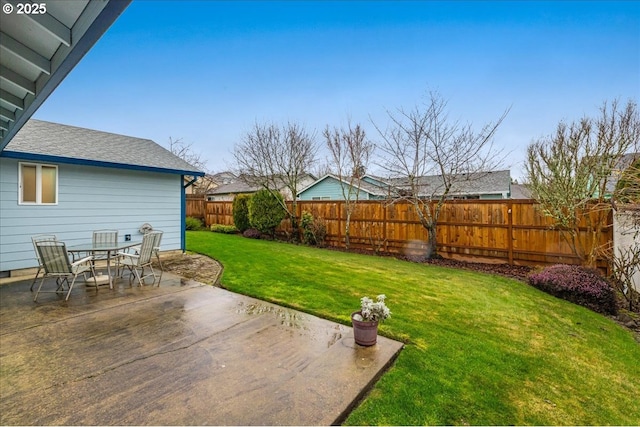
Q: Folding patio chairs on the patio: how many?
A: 5